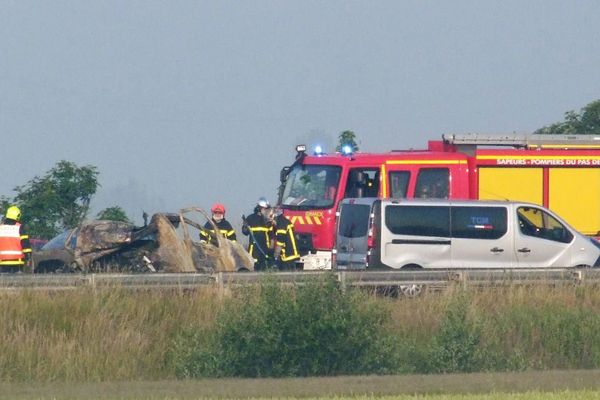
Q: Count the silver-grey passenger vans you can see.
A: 1